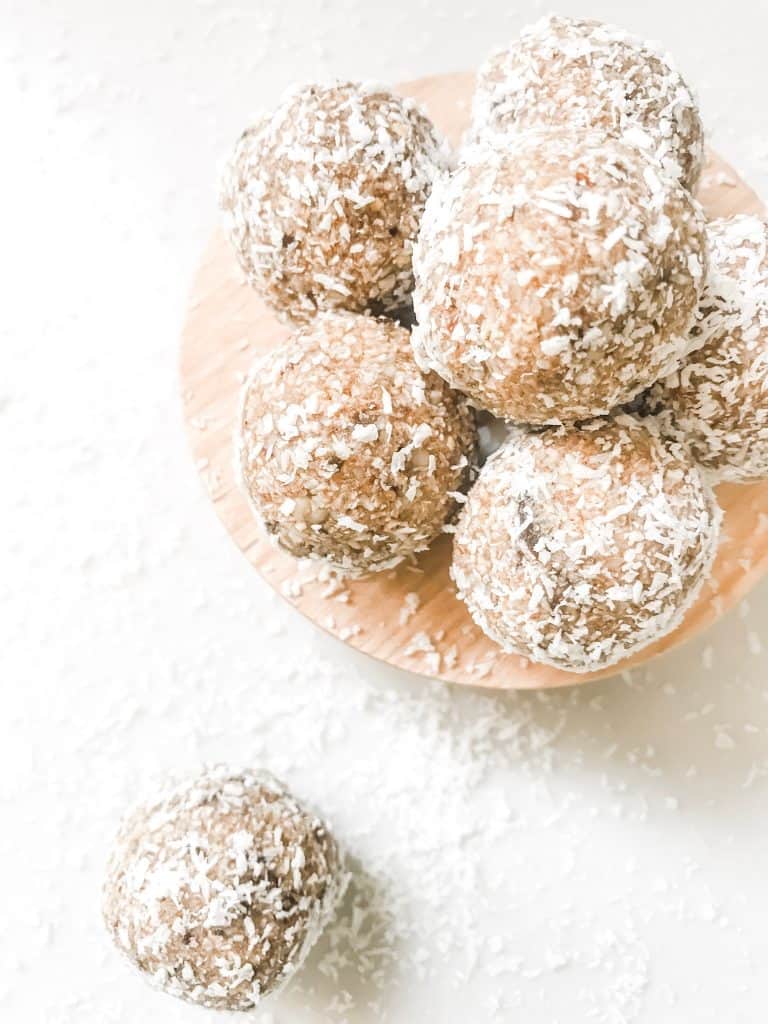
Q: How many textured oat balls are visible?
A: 7